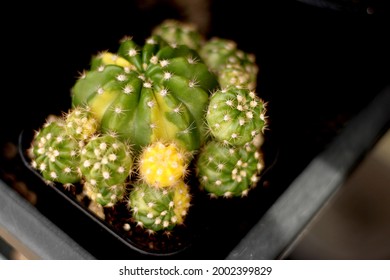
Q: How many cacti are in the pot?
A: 12